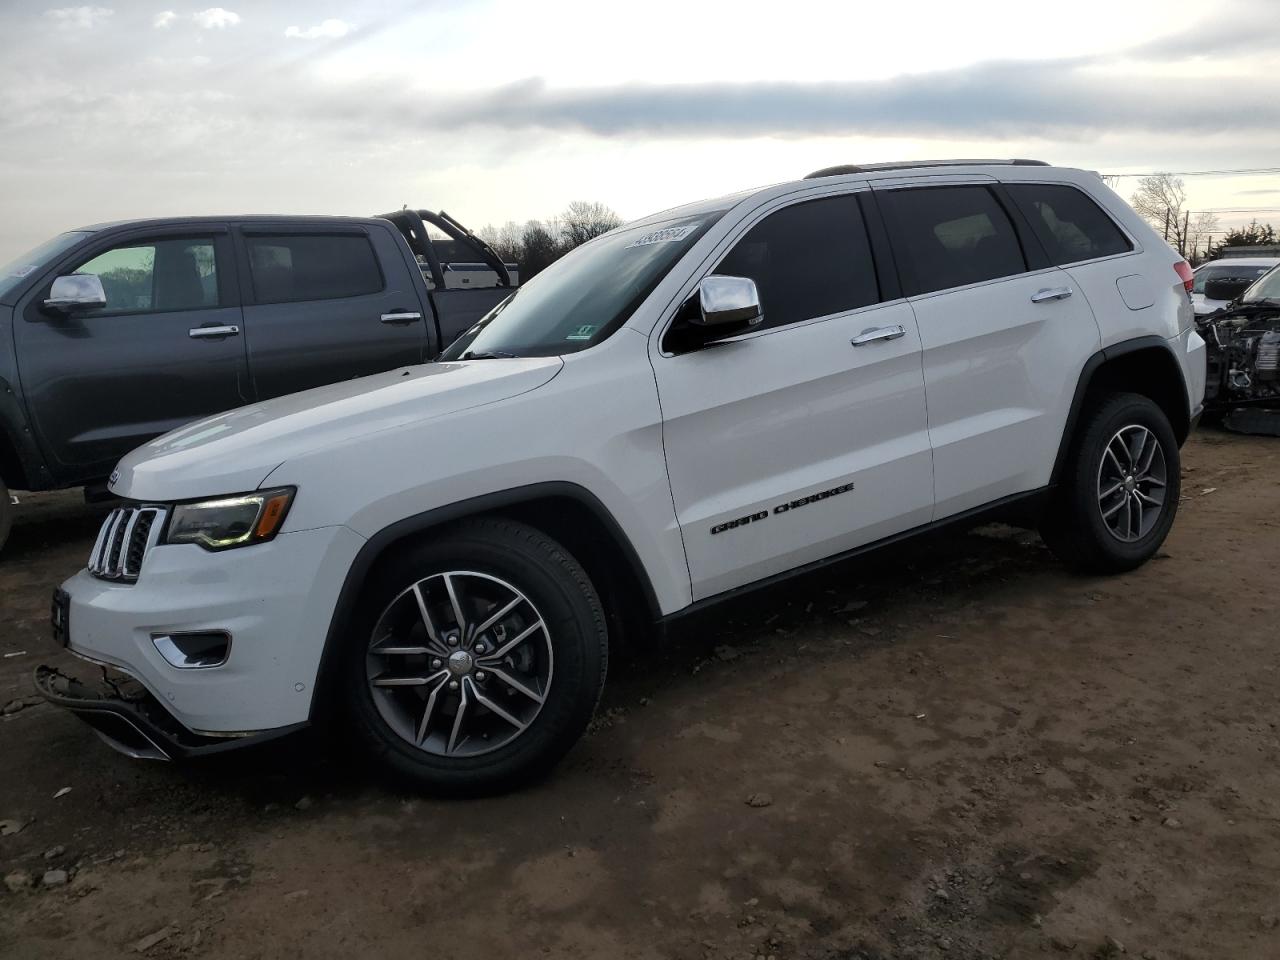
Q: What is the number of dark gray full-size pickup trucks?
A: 1